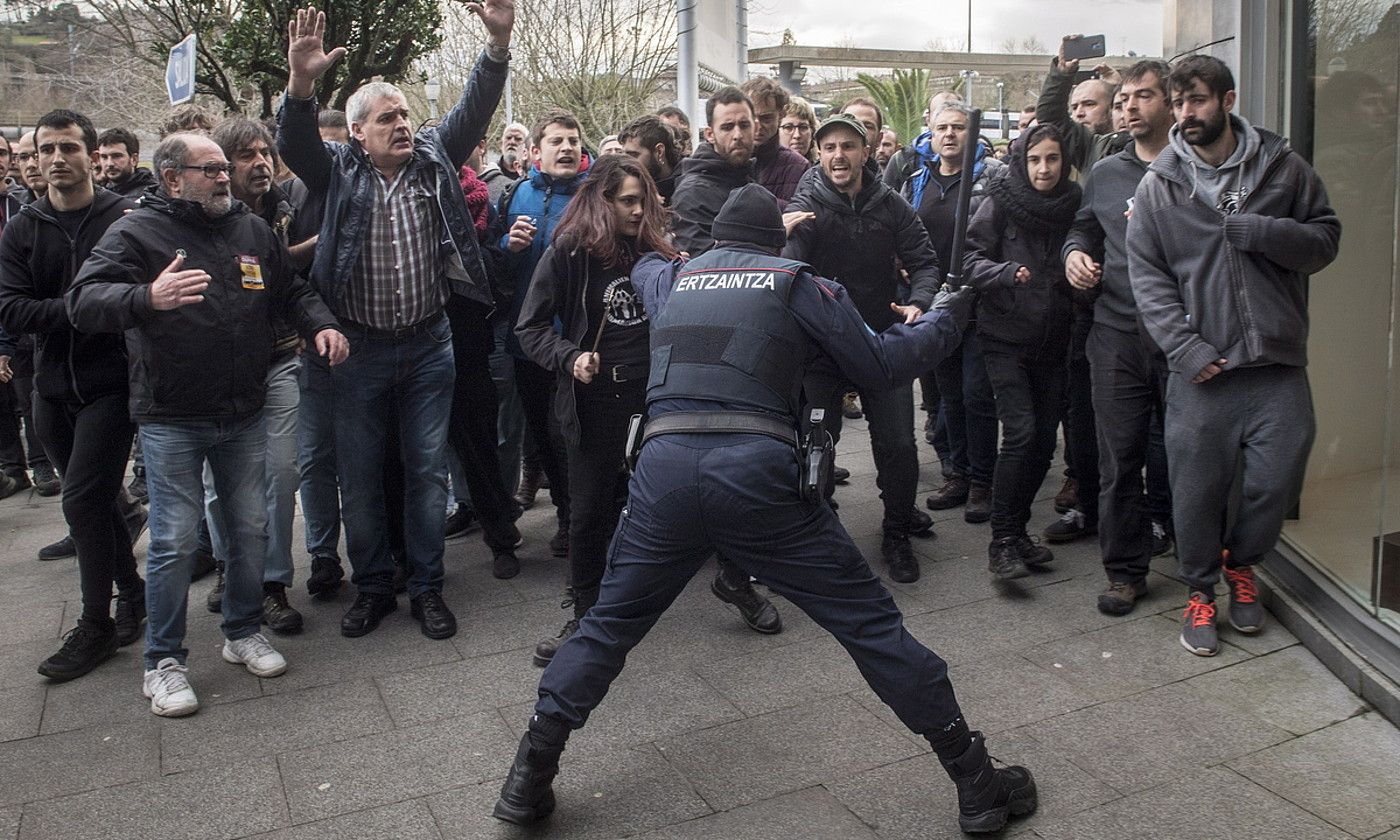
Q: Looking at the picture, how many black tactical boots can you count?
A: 2